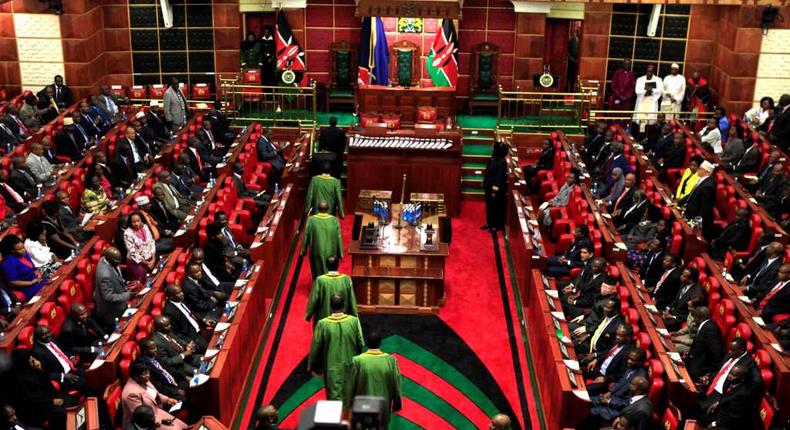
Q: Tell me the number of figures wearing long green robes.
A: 5